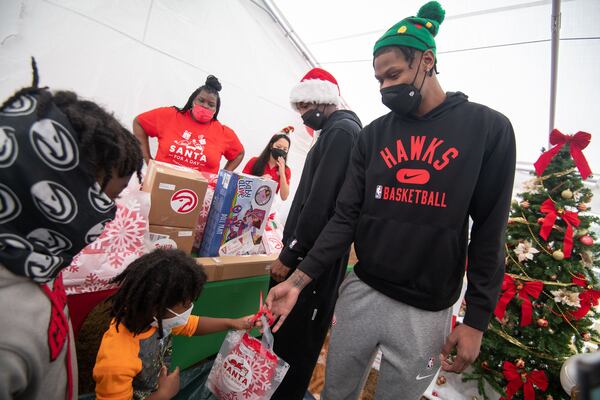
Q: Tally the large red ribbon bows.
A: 5